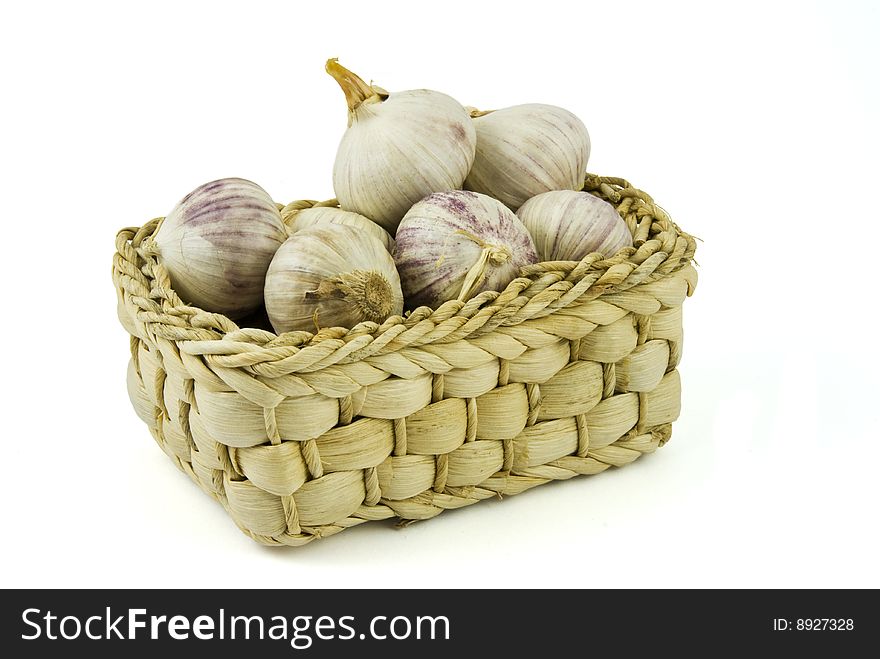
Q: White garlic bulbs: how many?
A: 7